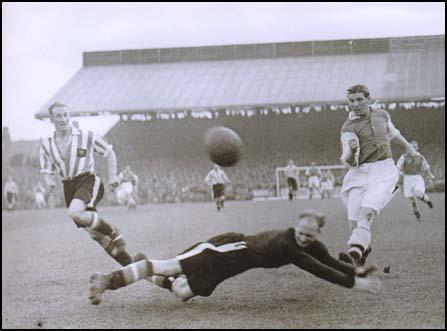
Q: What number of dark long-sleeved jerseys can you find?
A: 1